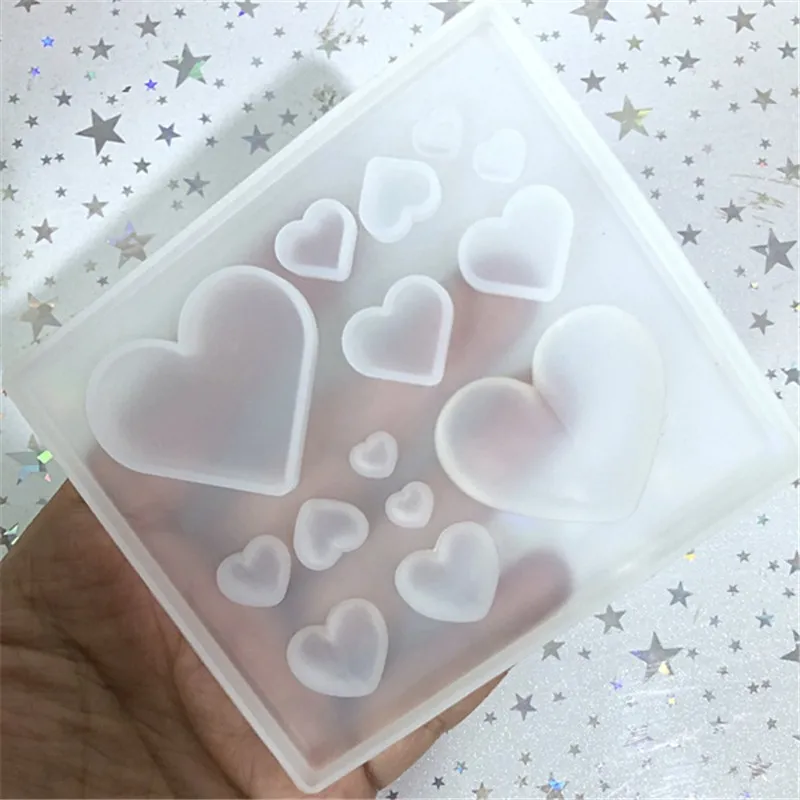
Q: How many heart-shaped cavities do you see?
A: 14